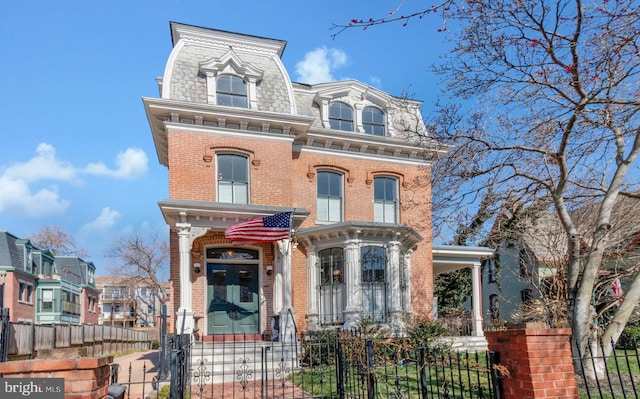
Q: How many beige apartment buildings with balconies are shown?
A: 1